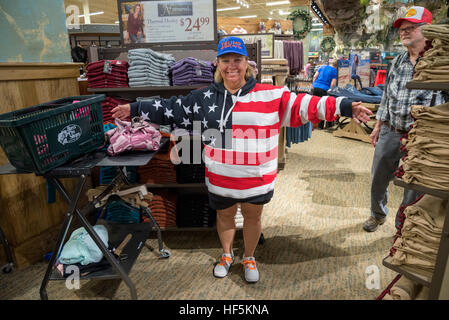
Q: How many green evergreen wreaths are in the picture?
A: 2